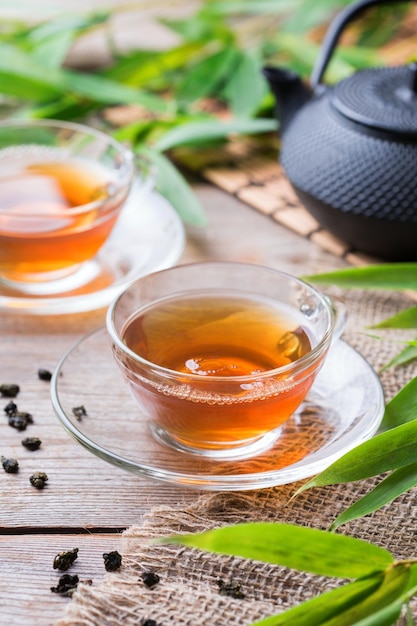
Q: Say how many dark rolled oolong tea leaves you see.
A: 14